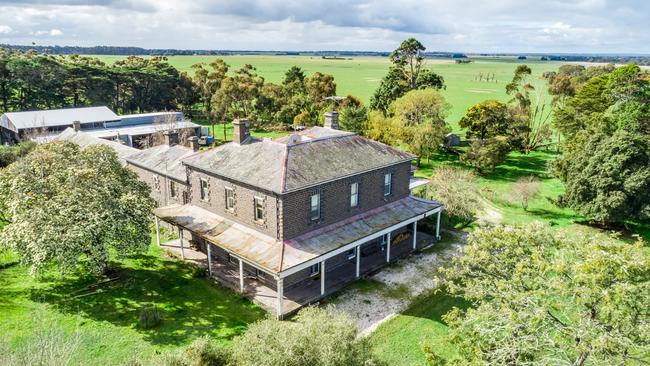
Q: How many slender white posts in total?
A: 10